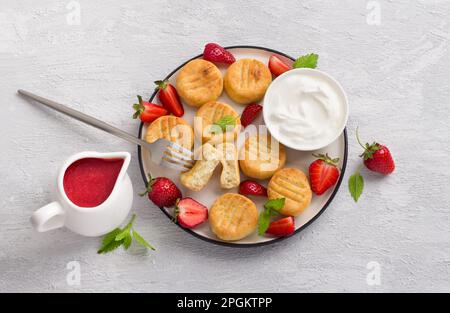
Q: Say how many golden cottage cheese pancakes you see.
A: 8